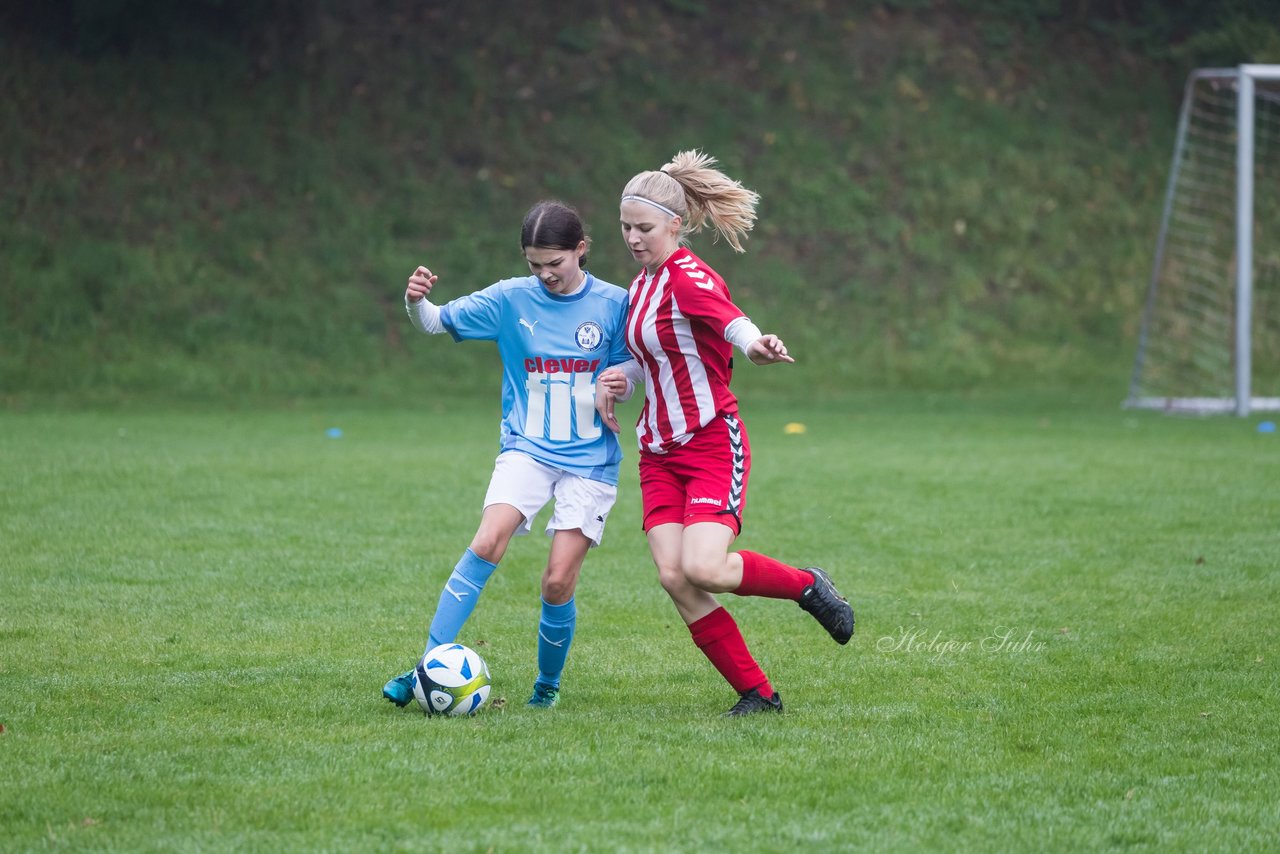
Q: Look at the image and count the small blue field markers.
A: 2